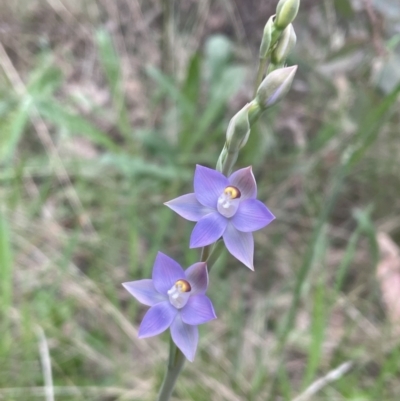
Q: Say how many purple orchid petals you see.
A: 12